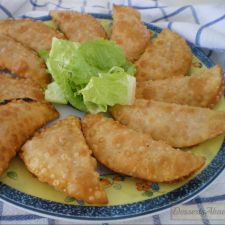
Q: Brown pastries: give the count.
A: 11